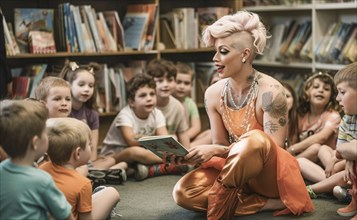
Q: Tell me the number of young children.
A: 11